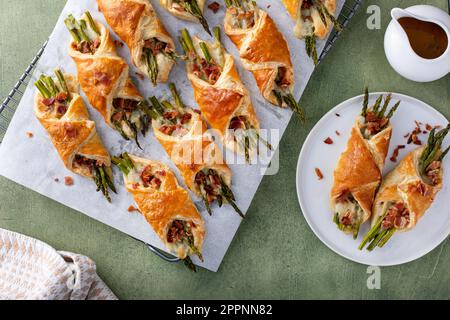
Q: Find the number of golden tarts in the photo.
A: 11